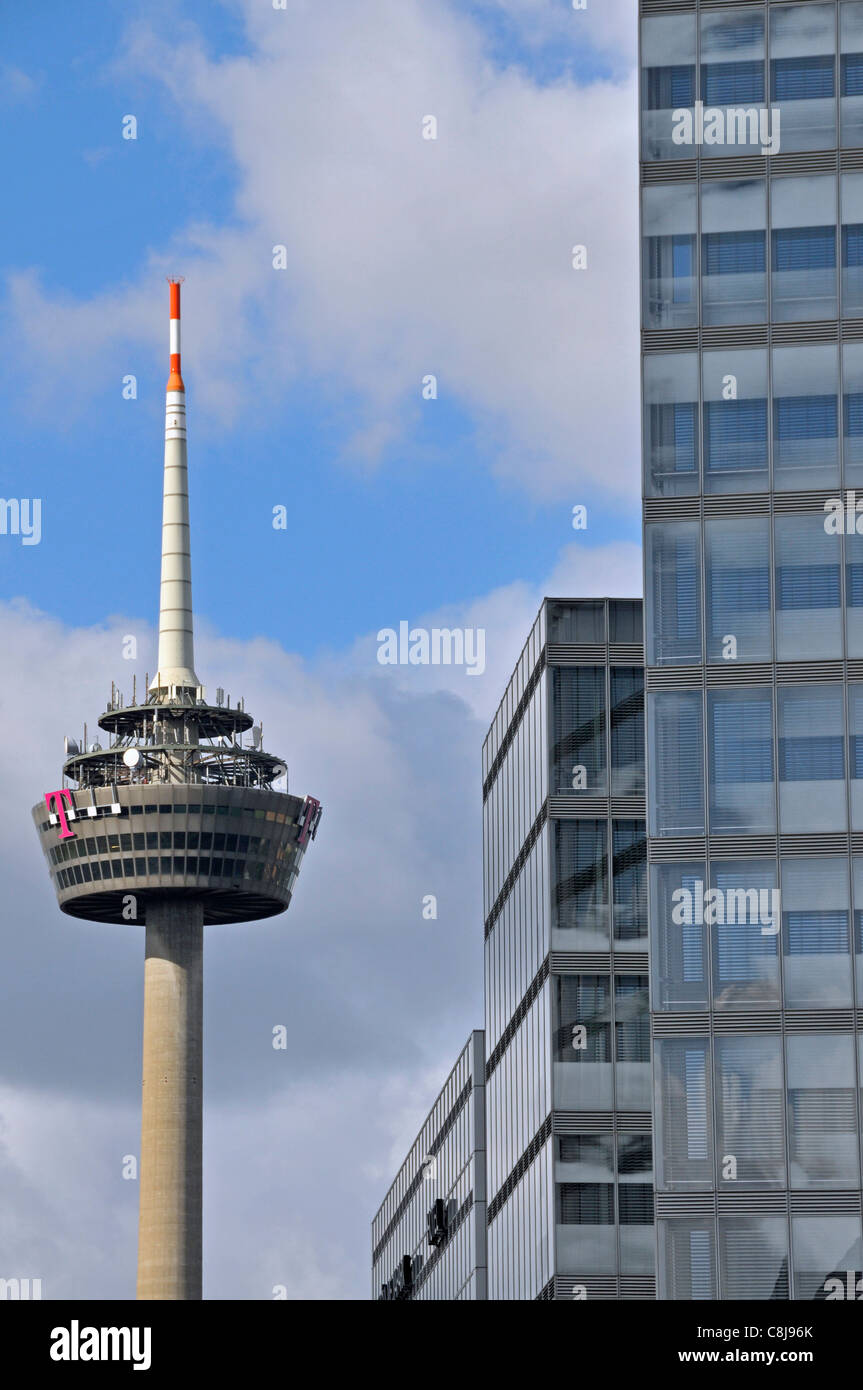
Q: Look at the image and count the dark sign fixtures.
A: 2